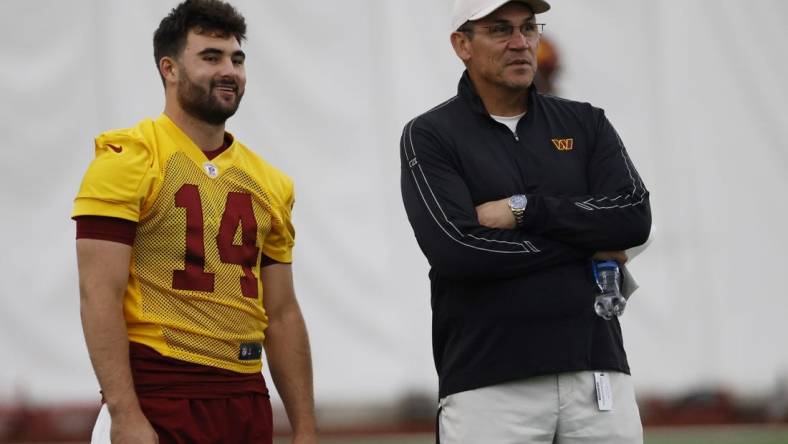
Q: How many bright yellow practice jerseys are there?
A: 1